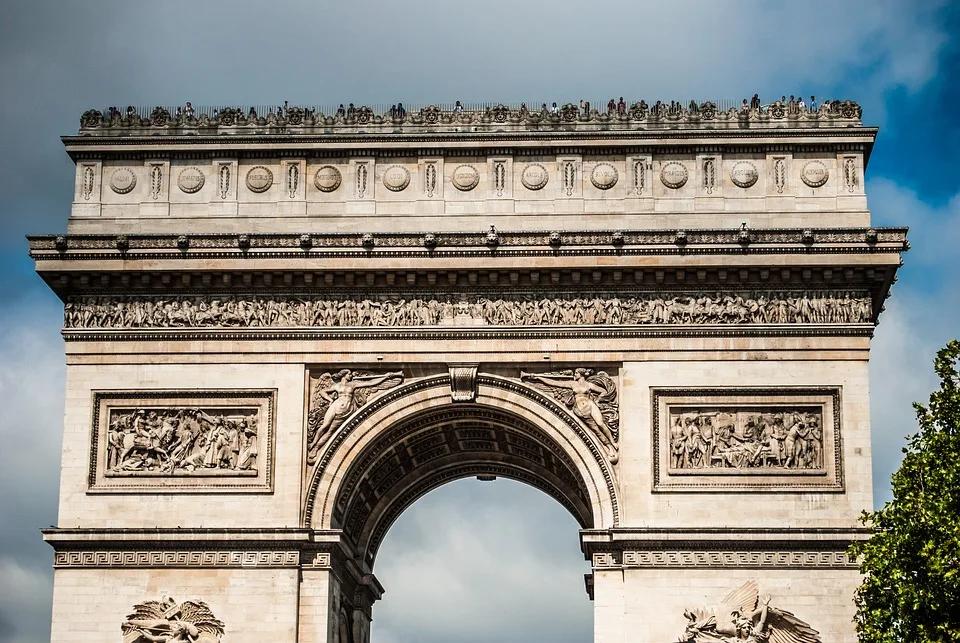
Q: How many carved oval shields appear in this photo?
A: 11